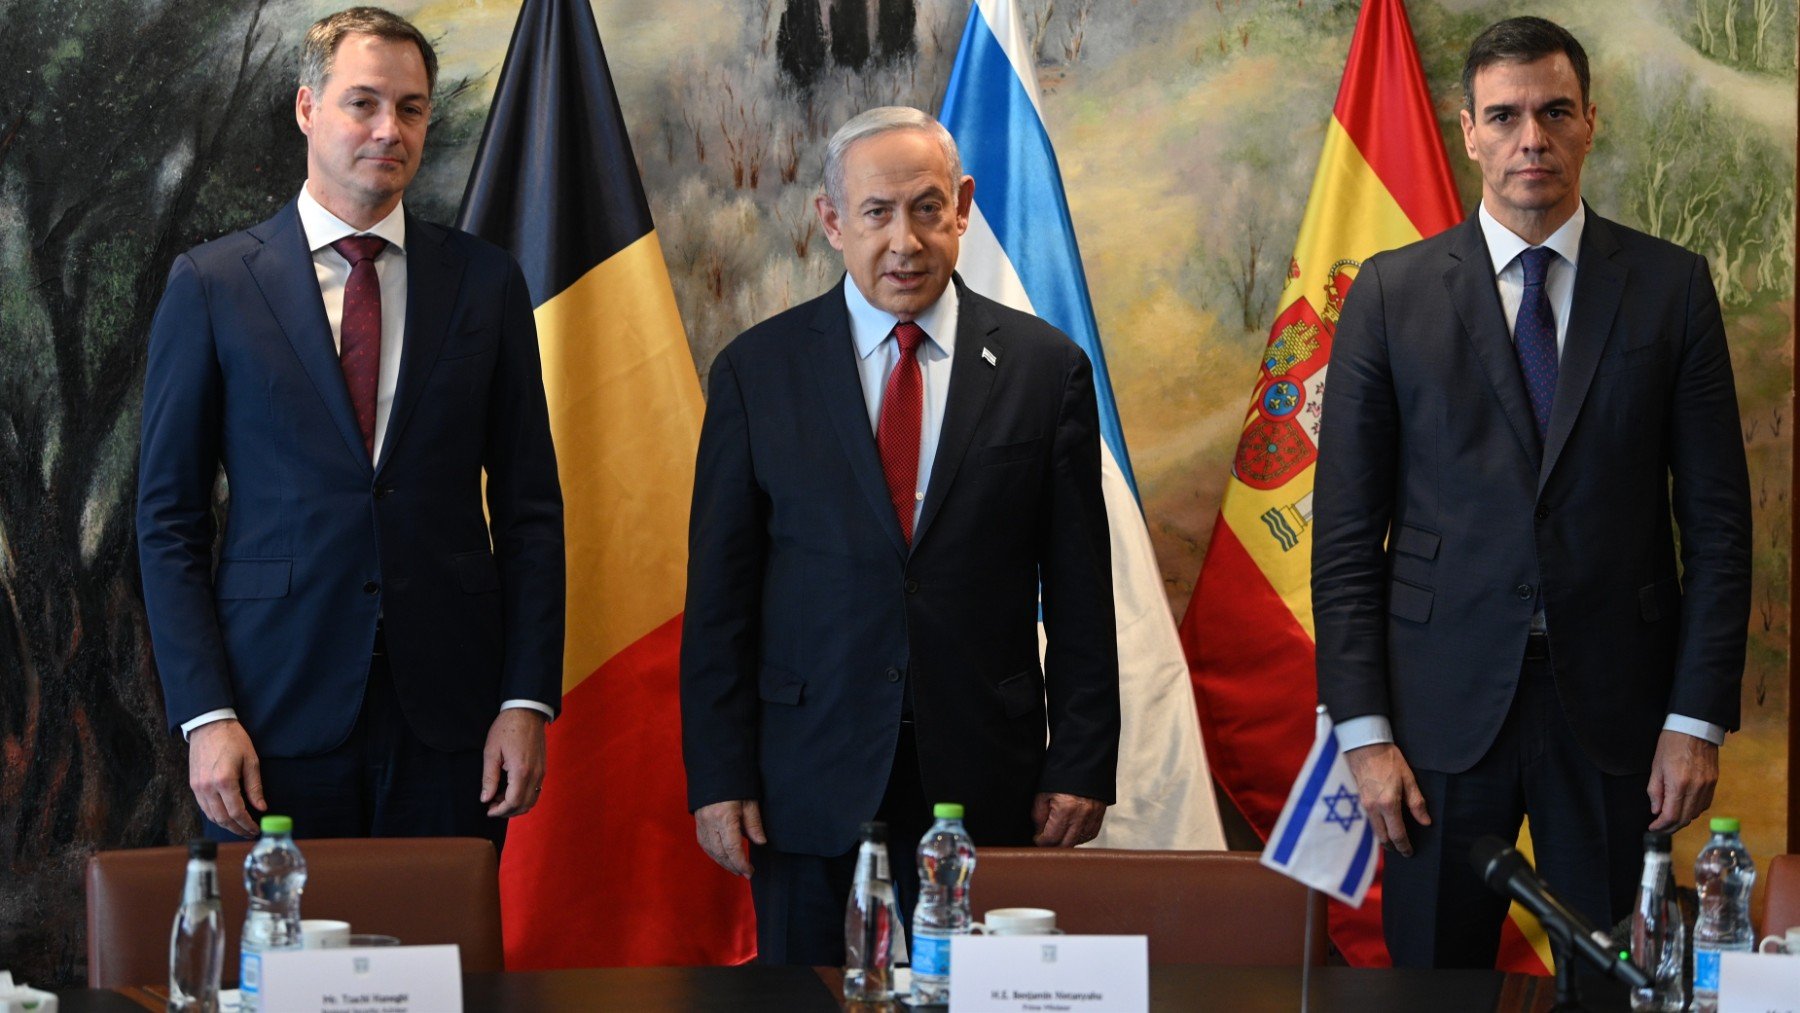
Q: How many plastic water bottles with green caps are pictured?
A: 3